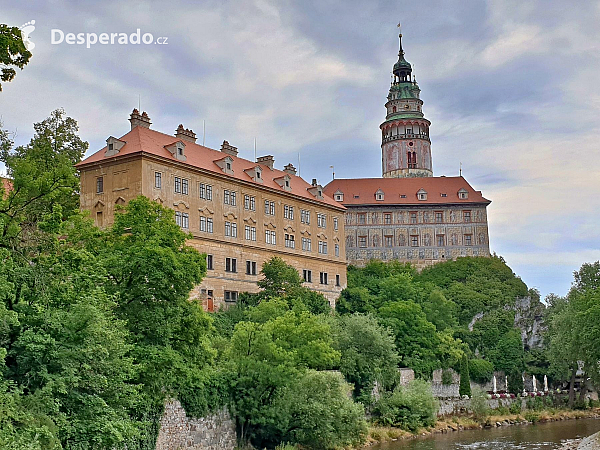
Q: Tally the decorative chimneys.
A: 5